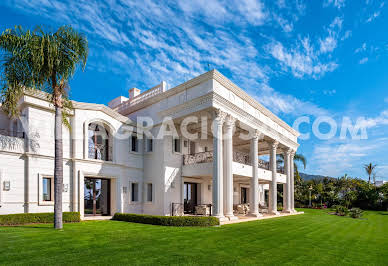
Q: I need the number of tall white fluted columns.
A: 6